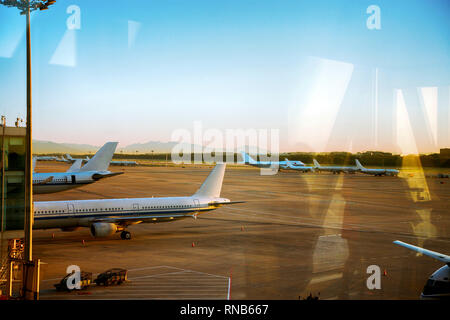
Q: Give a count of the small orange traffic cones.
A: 5